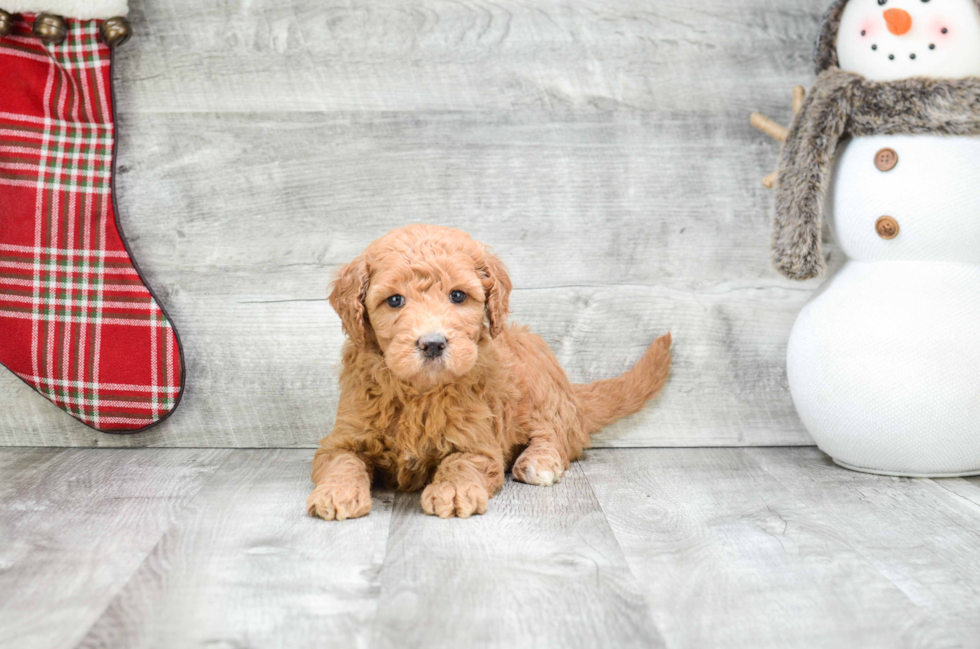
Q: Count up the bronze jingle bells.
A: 3